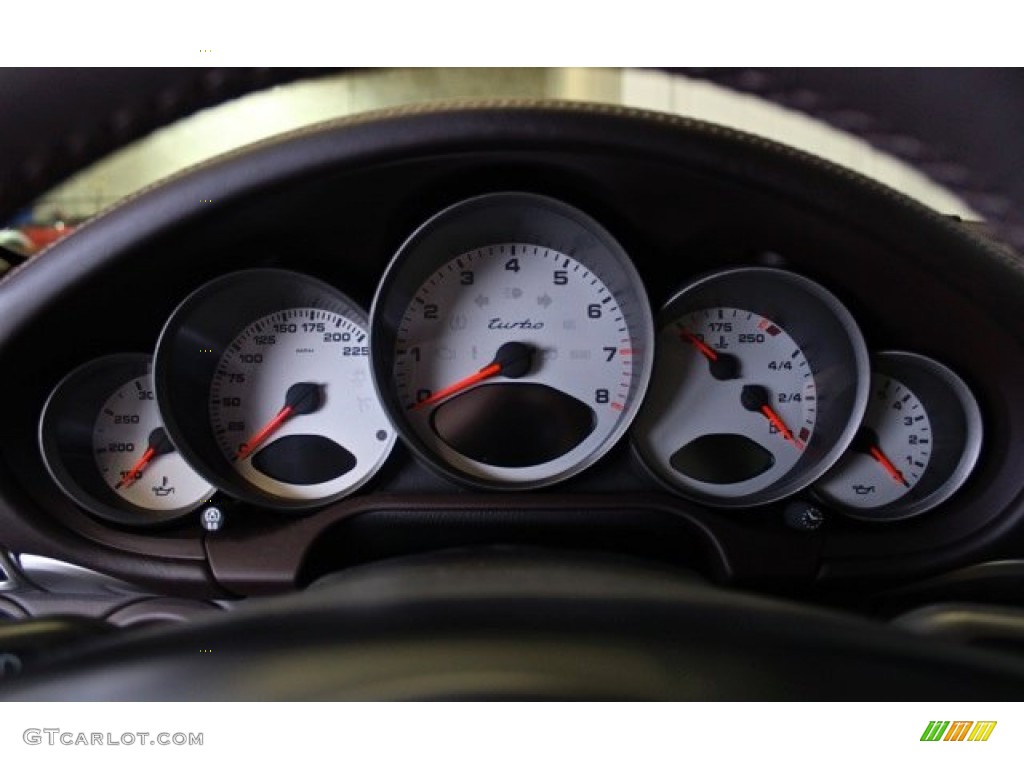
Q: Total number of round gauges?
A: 5